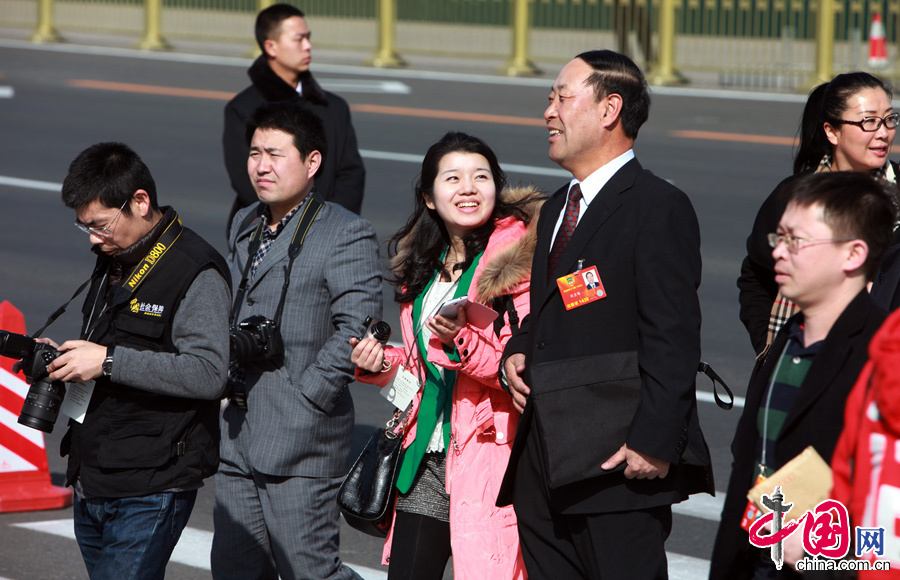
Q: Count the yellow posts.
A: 7